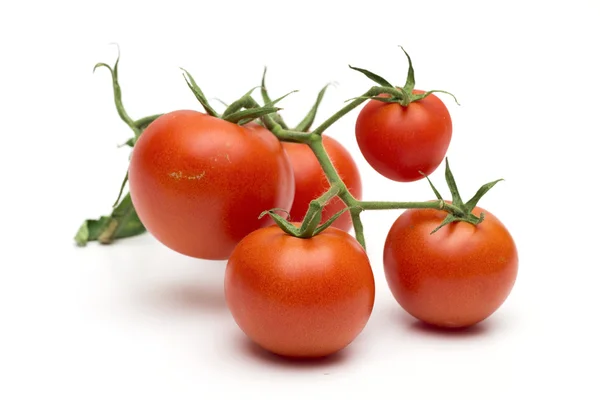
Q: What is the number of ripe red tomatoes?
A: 5